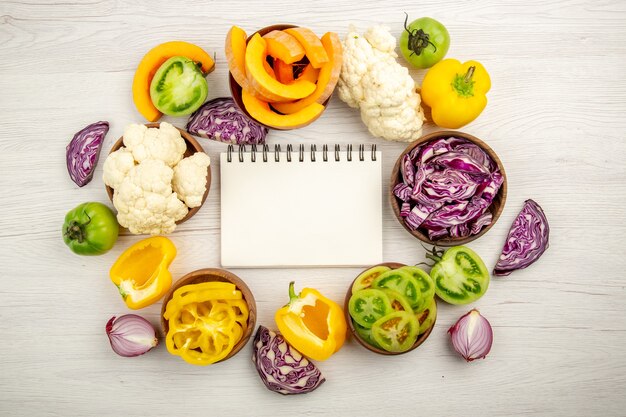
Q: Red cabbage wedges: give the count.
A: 4